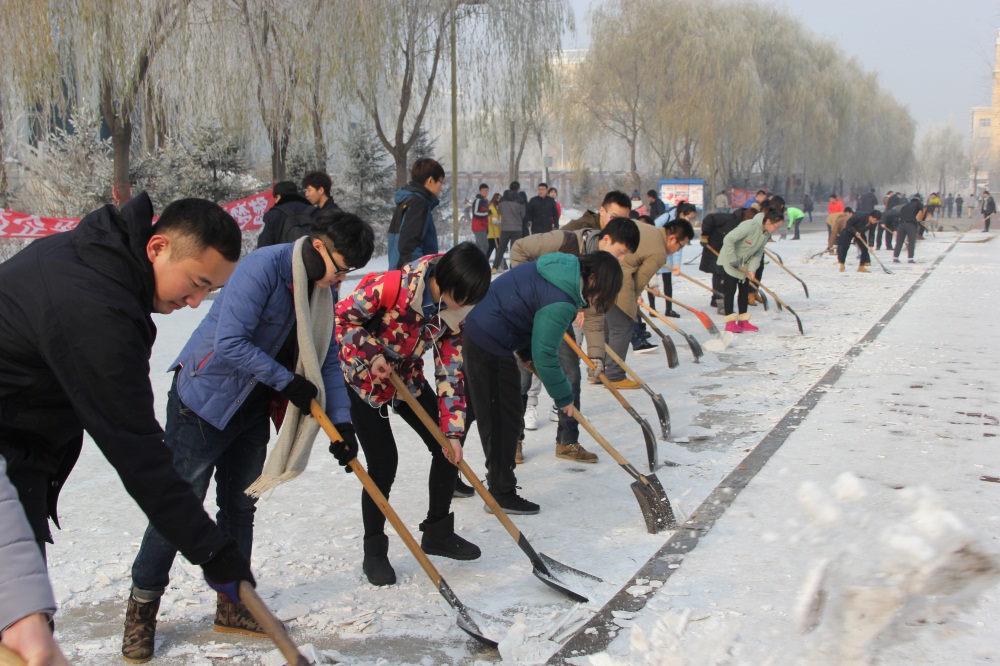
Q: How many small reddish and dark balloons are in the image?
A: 0